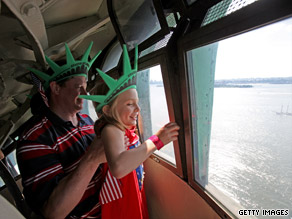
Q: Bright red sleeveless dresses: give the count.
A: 1